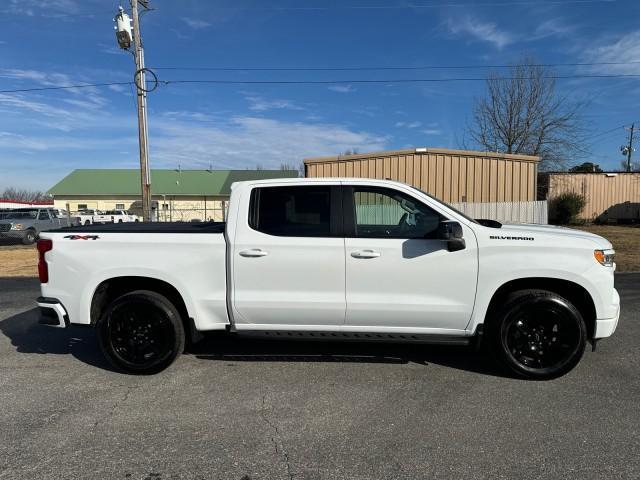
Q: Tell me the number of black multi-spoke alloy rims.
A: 2